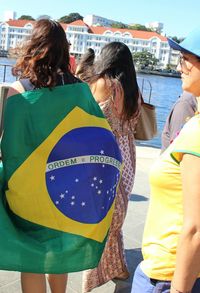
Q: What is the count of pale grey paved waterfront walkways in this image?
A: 1